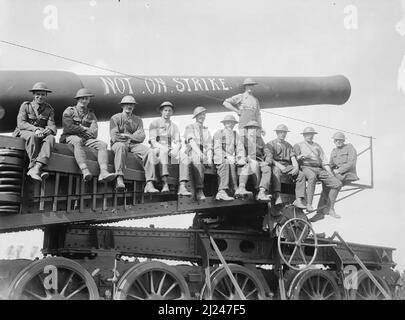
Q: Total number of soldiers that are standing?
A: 1